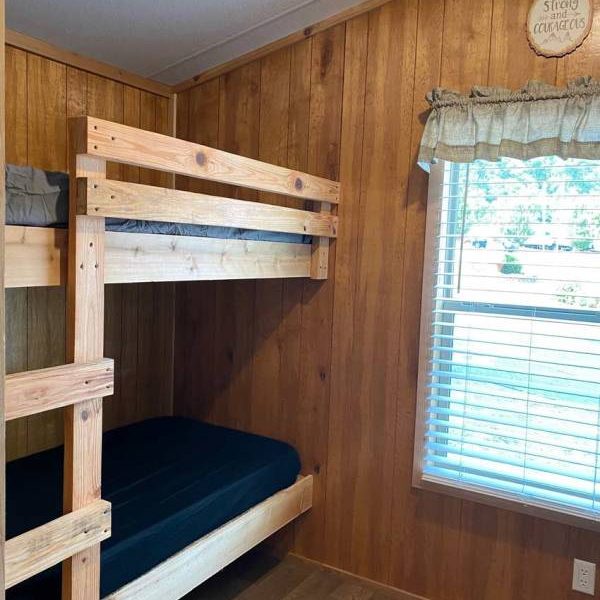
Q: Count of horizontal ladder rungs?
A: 2